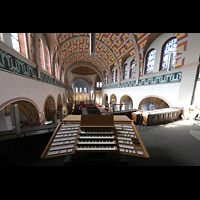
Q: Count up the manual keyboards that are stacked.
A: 4